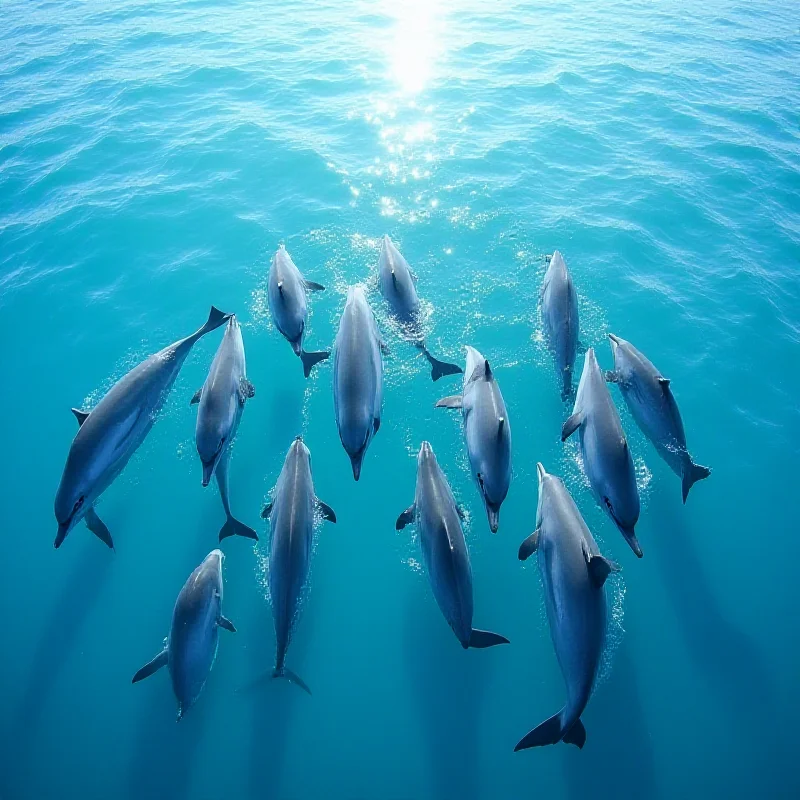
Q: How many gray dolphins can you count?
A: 13